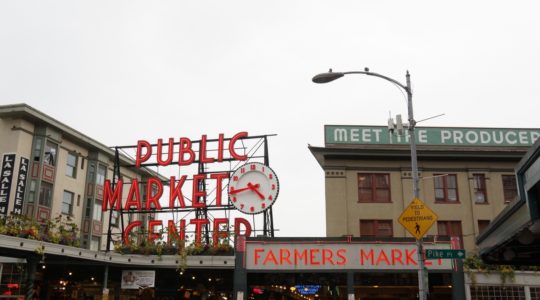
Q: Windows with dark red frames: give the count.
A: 7